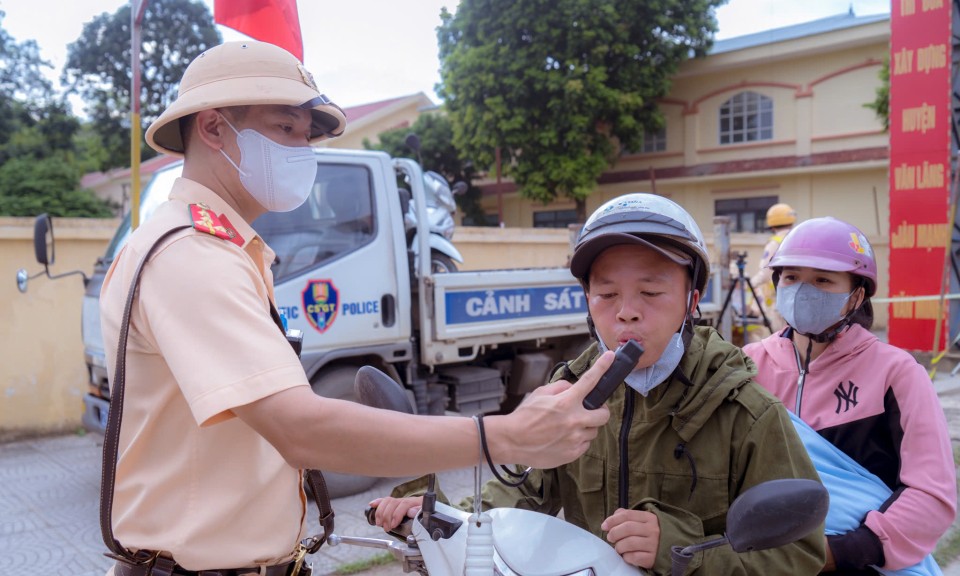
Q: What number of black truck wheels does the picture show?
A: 1